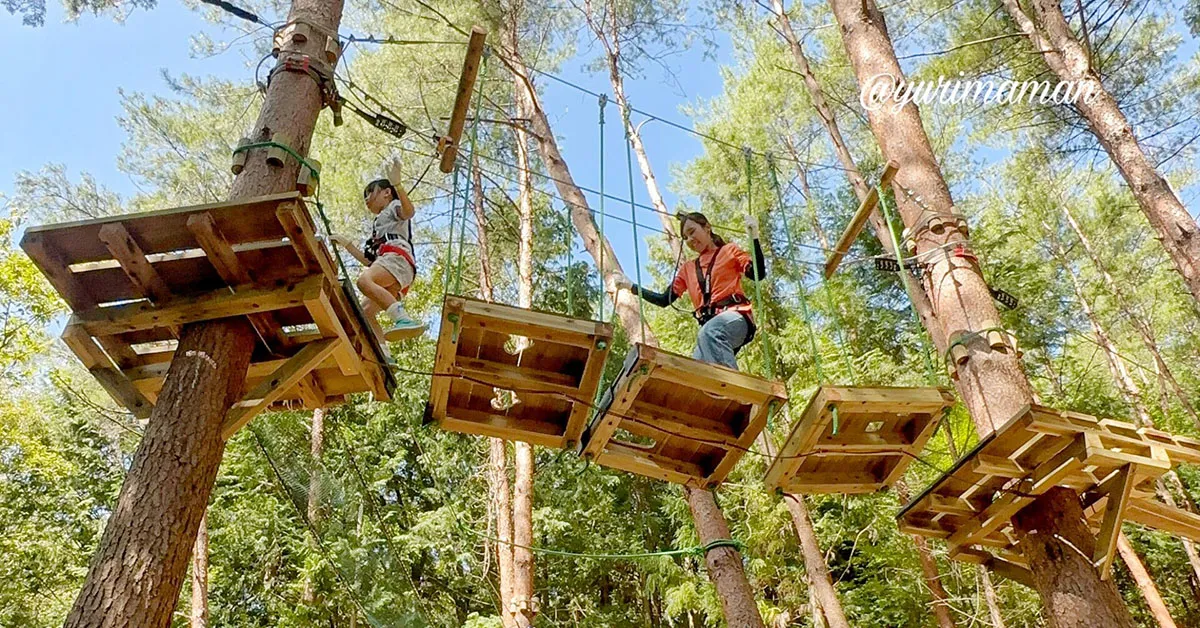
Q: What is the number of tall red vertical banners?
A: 0